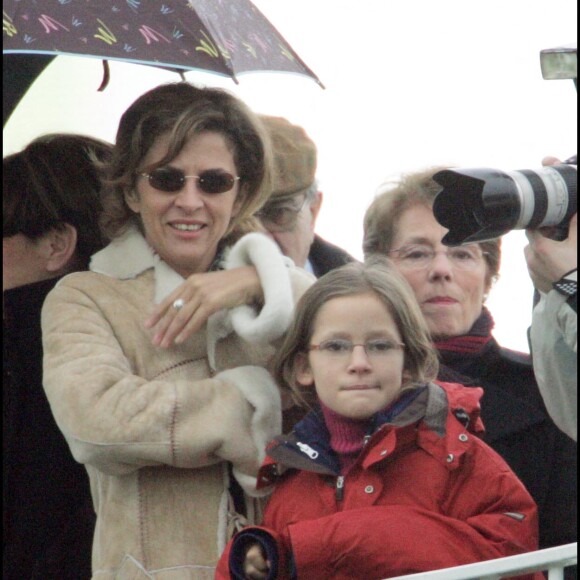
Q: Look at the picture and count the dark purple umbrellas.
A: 1